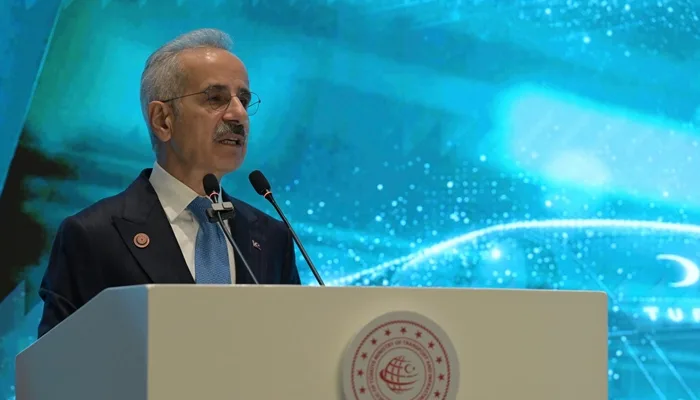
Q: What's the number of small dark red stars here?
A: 11